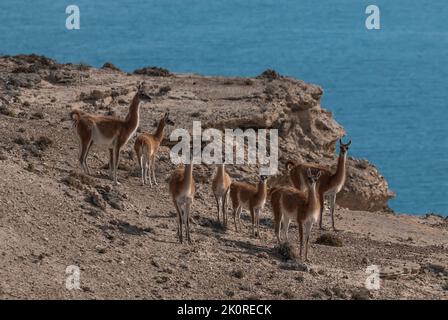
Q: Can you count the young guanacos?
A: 3